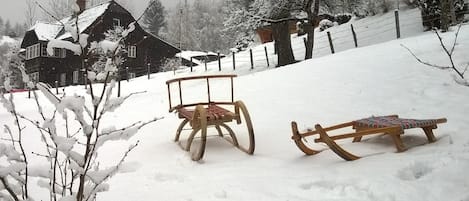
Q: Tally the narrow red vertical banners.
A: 0